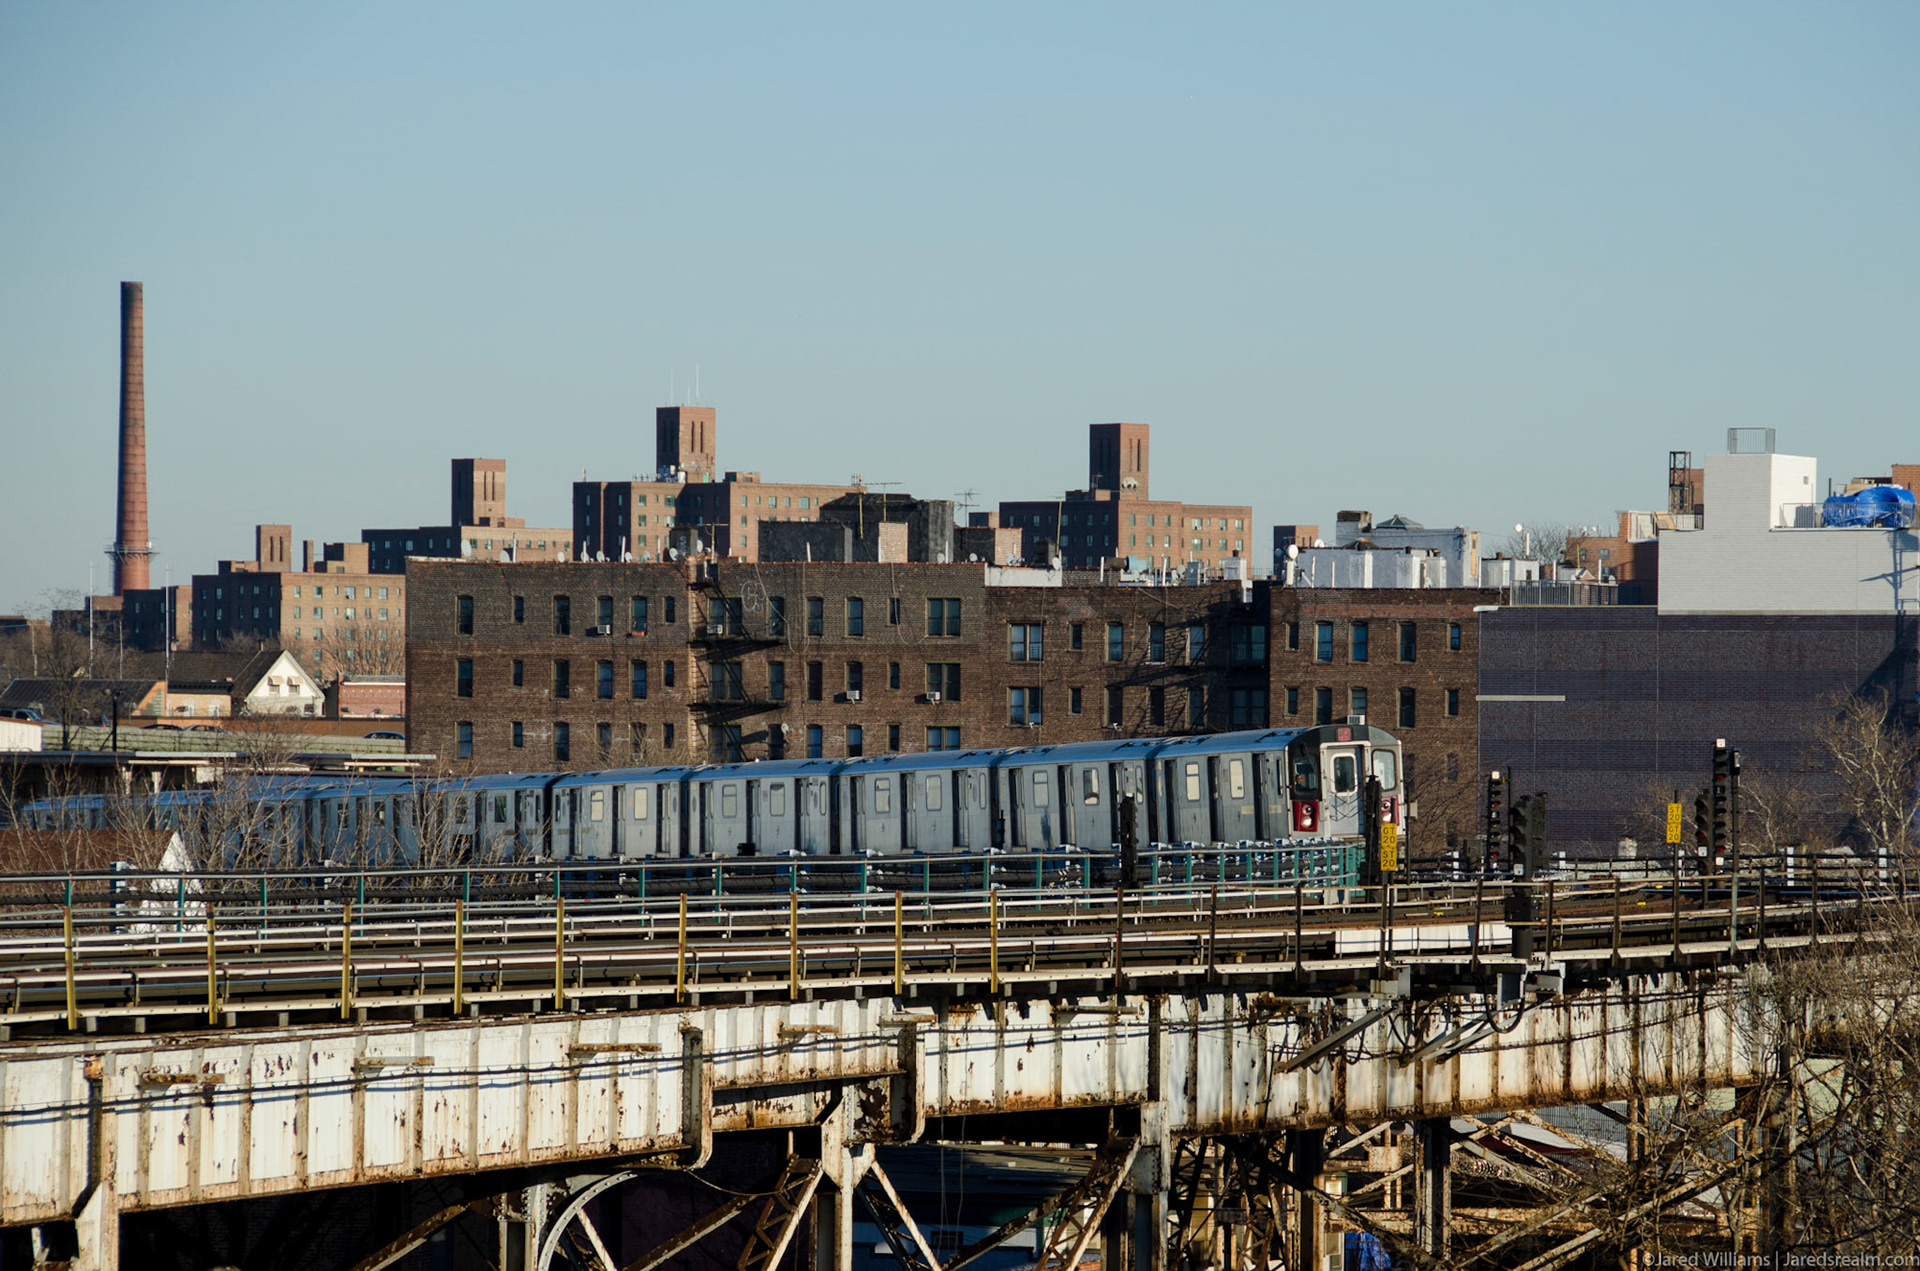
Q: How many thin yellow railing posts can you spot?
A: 9